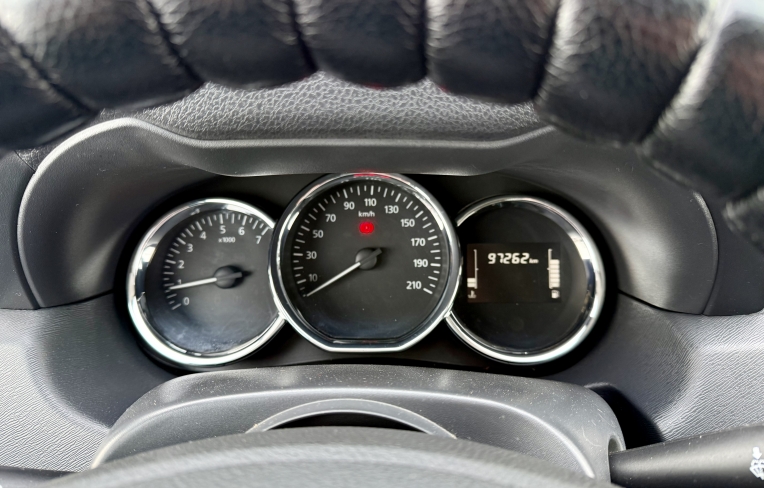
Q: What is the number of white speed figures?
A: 11